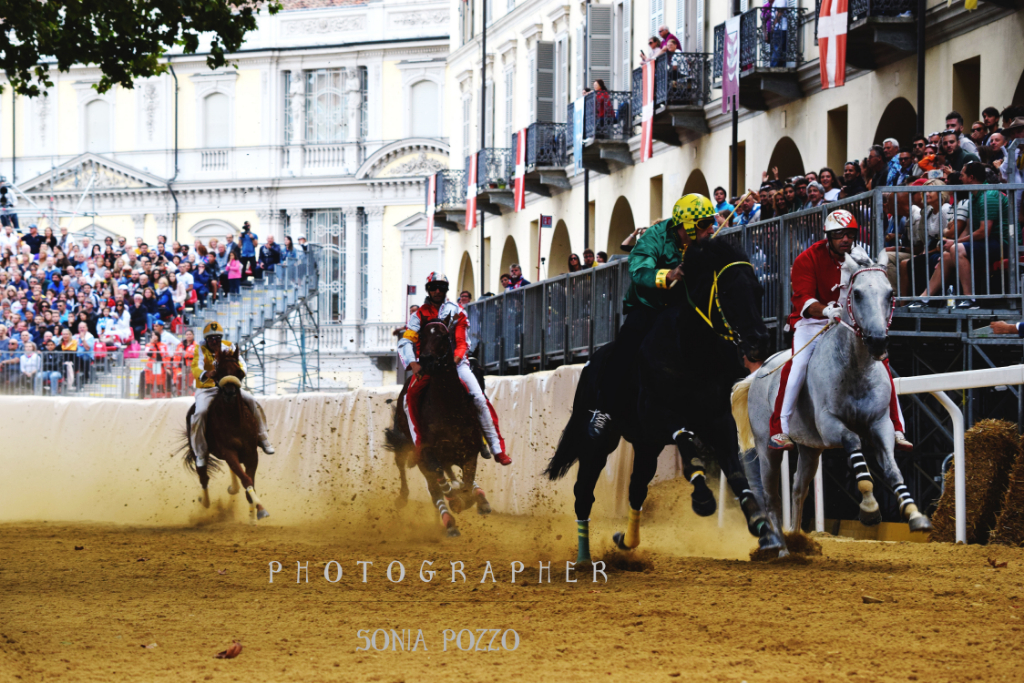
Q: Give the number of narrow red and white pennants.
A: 5